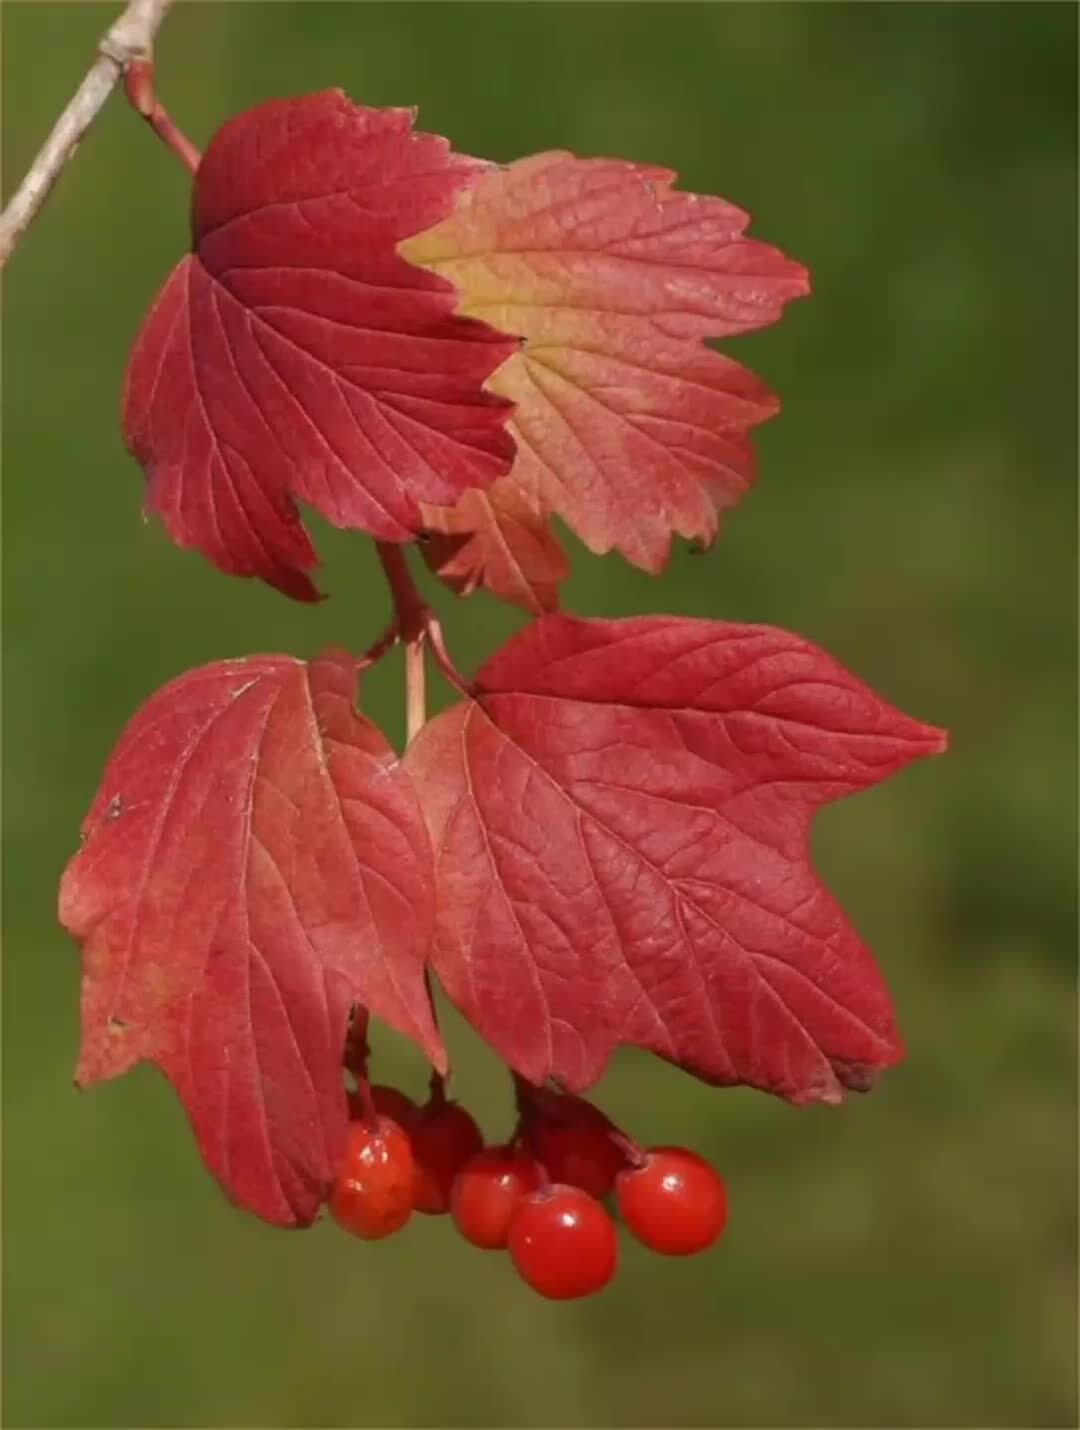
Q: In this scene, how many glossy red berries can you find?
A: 7